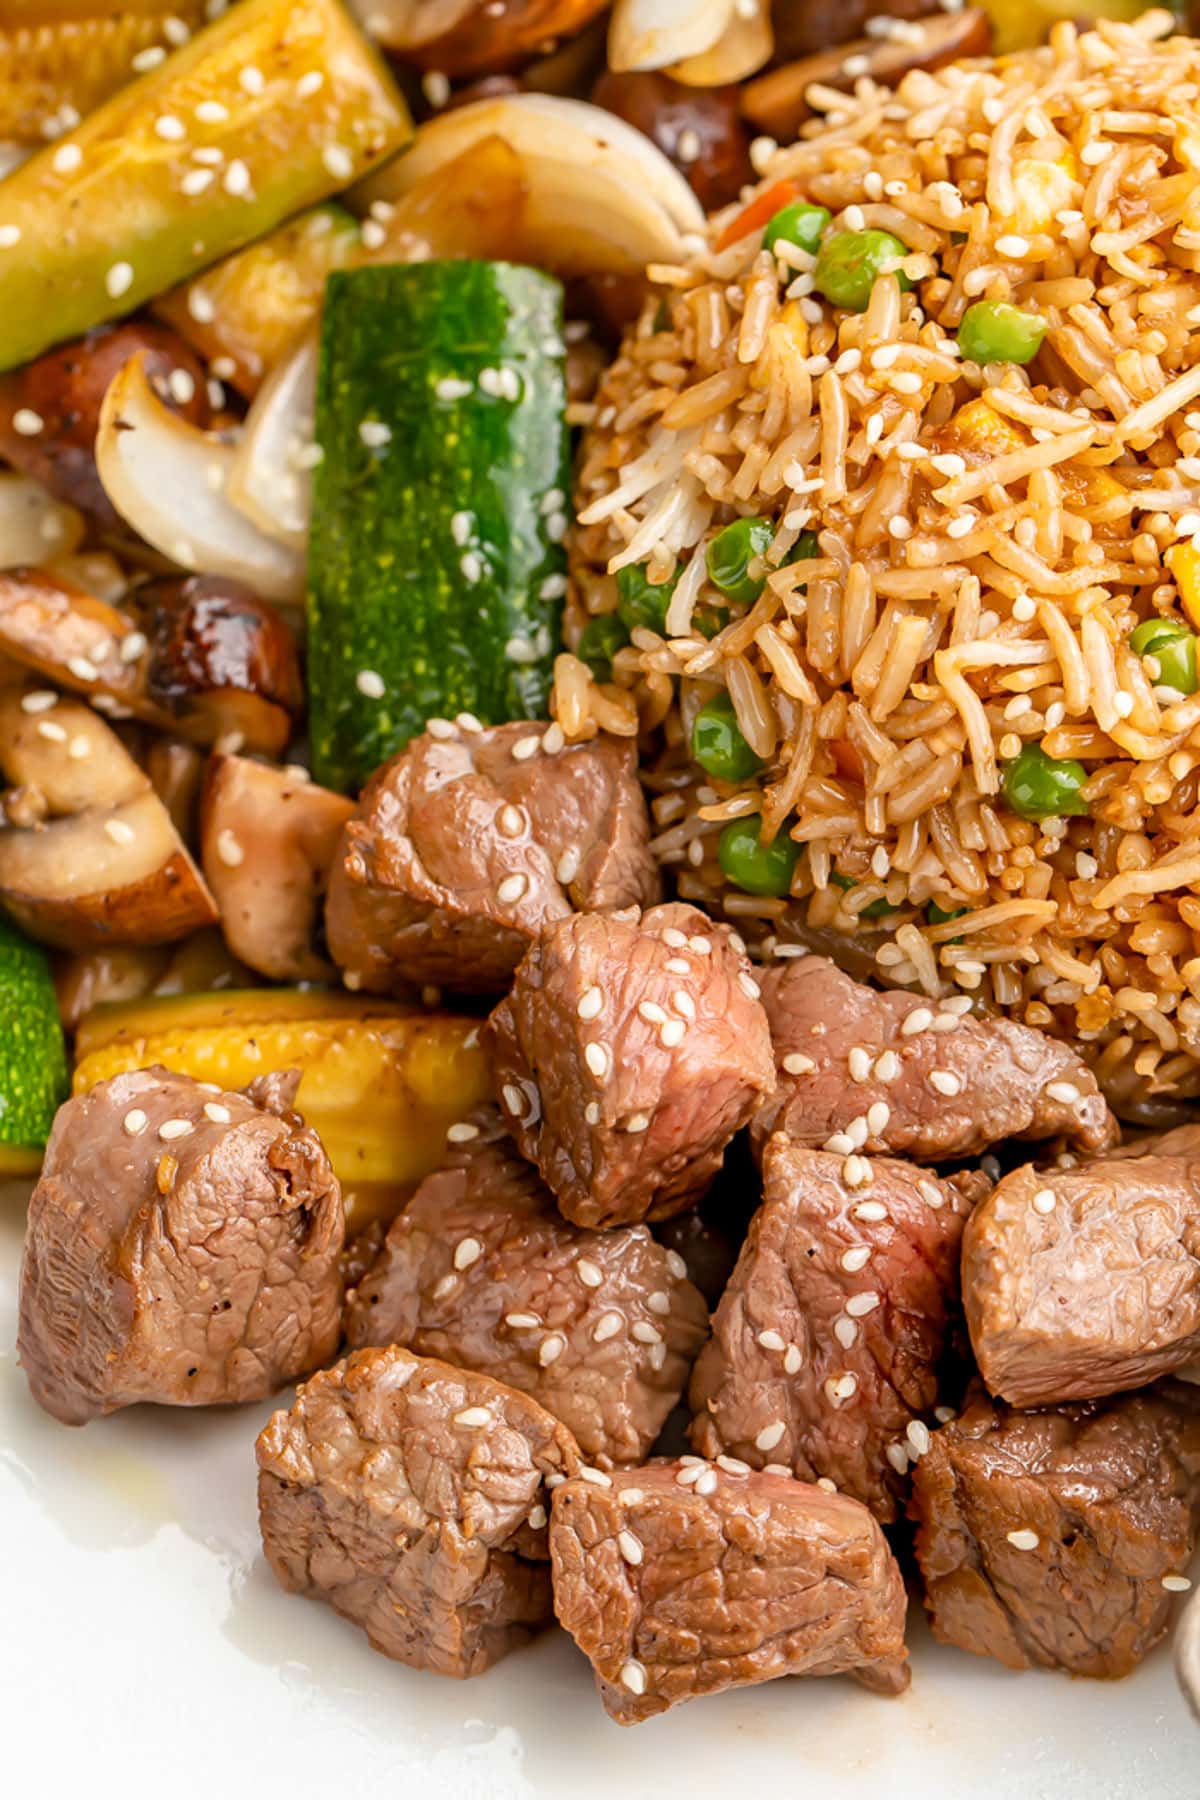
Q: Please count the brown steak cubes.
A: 10